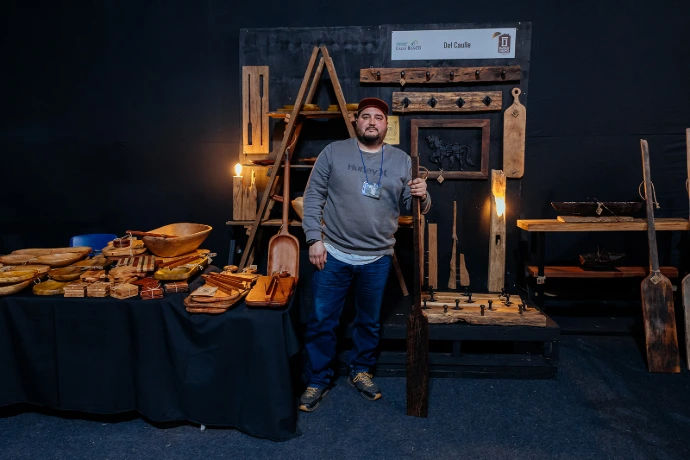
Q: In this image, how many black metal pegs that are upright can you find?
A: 13